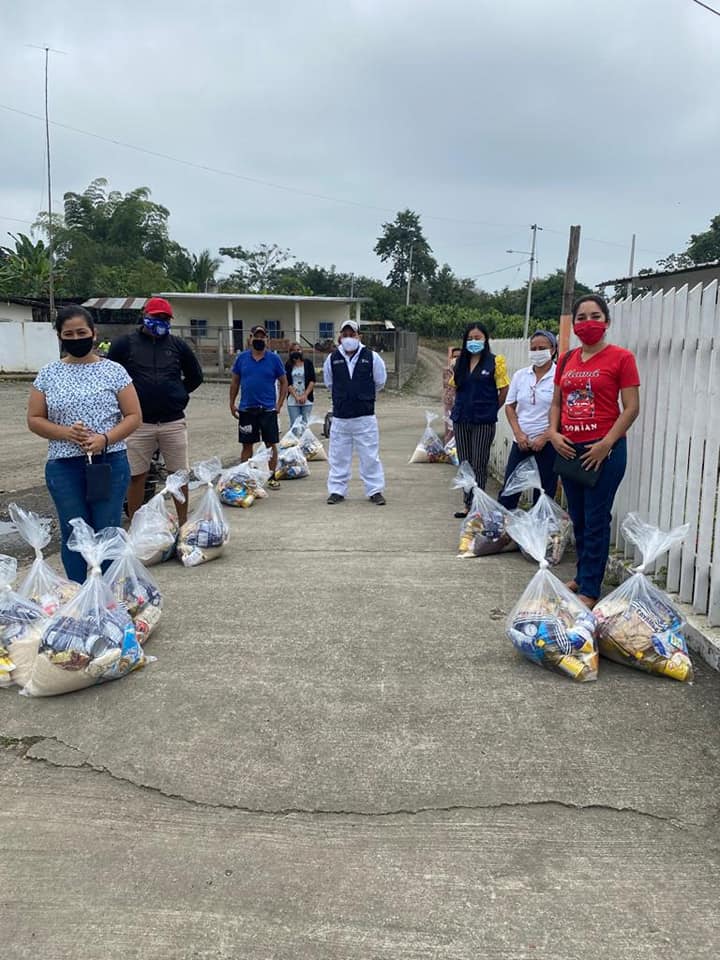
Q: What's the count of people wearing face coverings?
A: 8